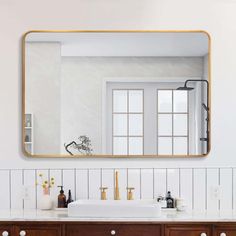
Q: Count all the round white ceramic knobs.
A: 5